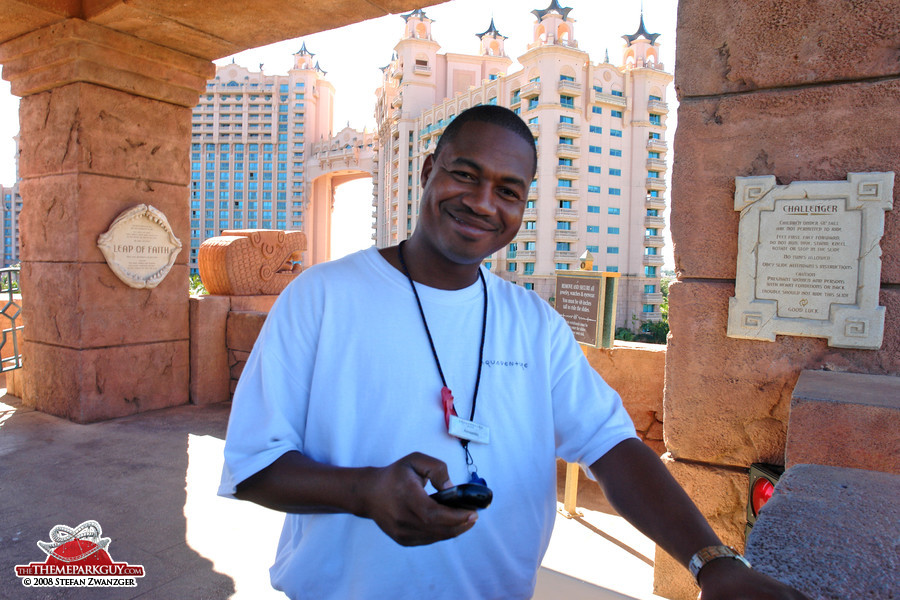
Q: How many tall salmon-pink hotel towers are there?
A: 2